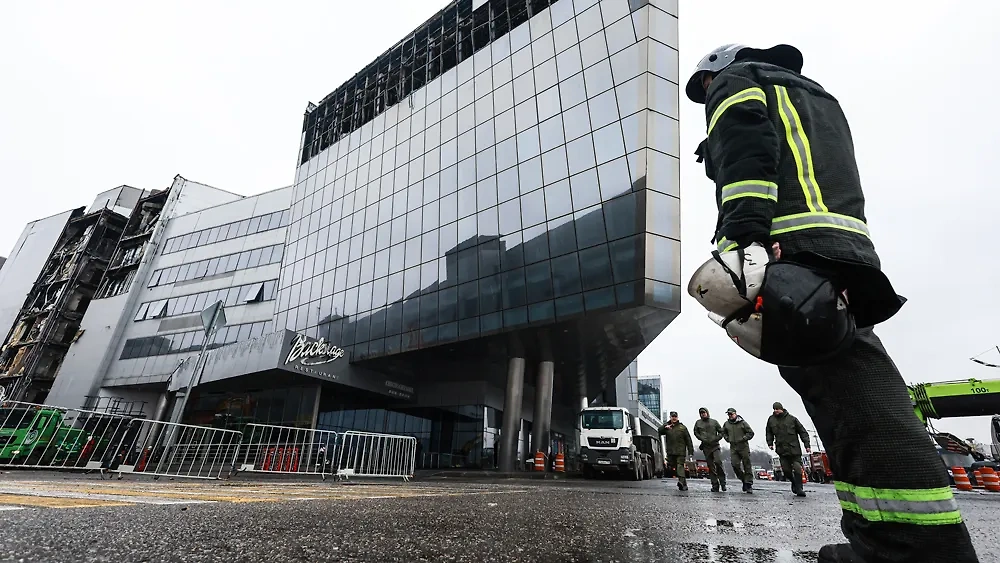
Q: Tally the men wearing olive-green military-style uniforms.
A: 4